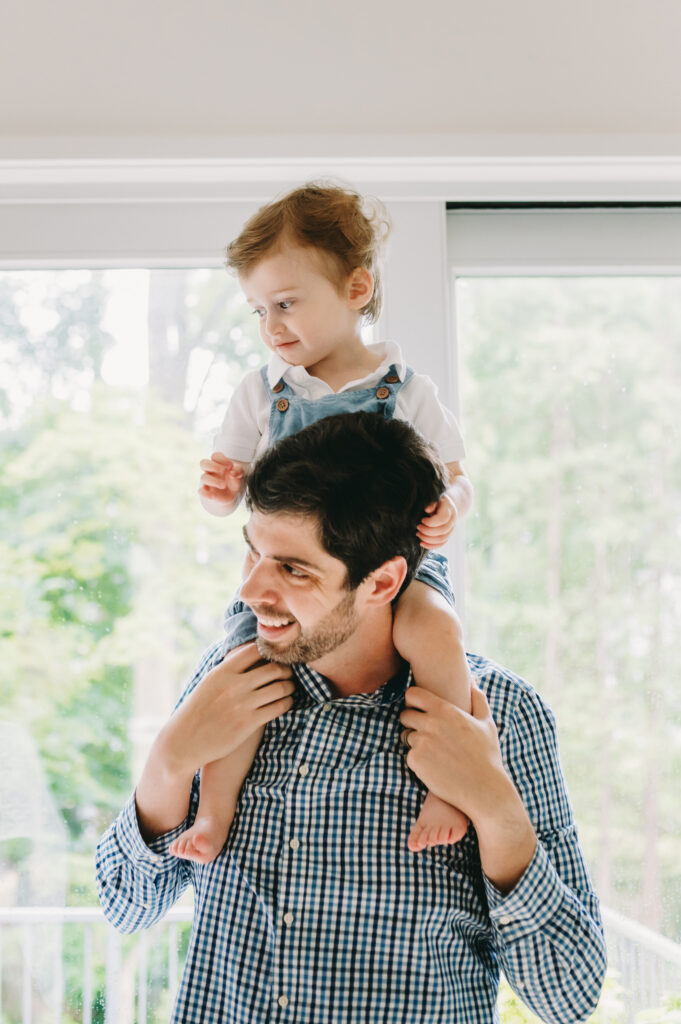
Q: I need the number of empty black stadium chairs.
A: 0